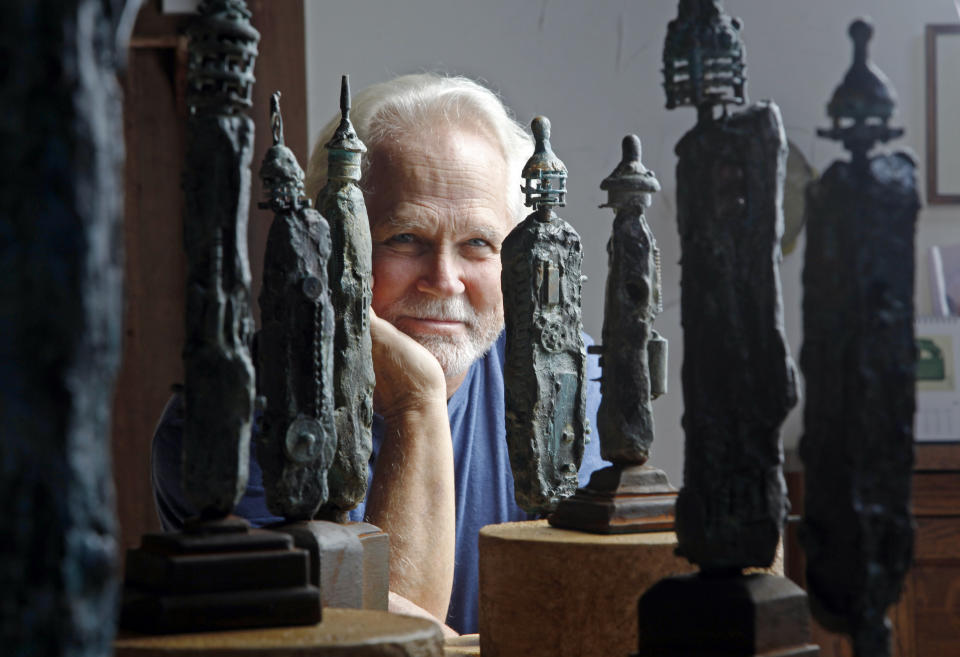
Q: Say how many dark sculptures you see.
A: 8